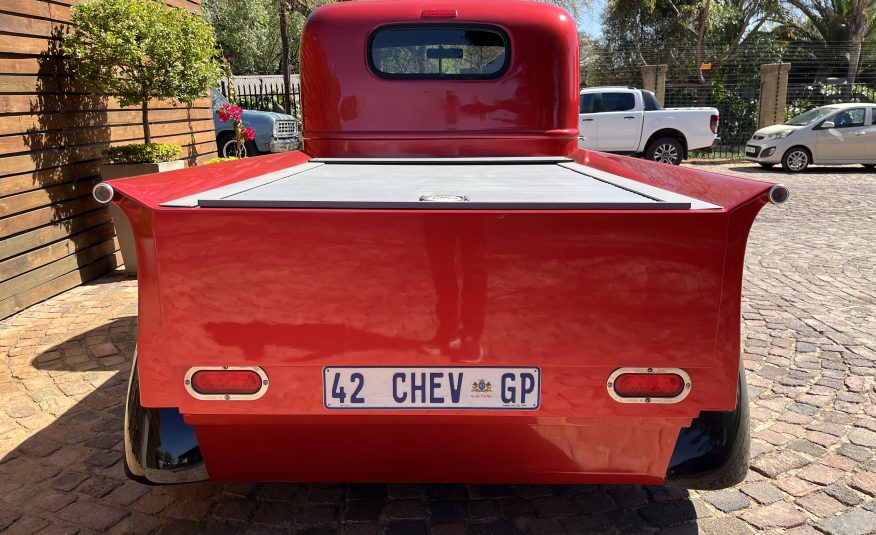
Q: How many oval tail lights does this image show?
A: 2